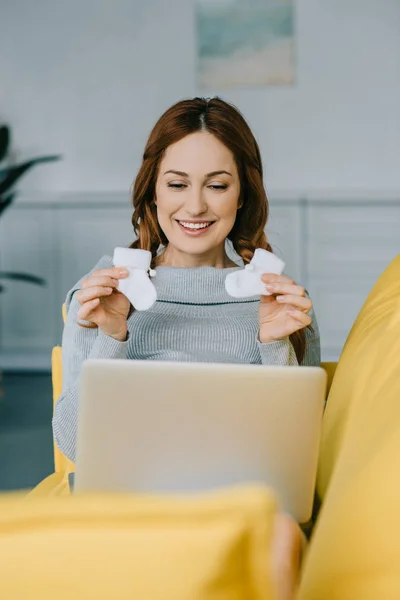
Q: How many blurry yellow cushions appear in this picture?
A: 1